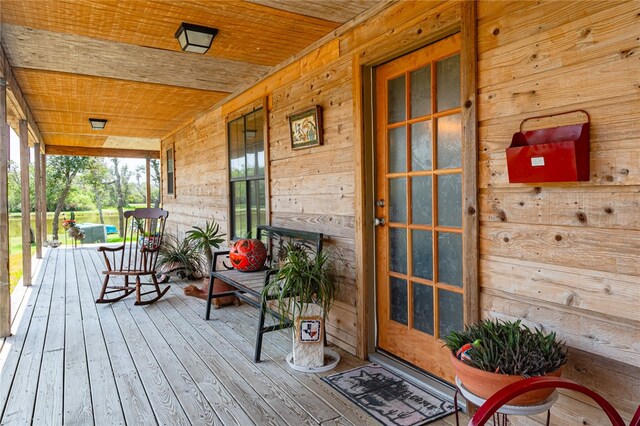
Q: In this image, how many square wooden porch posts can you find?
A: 5